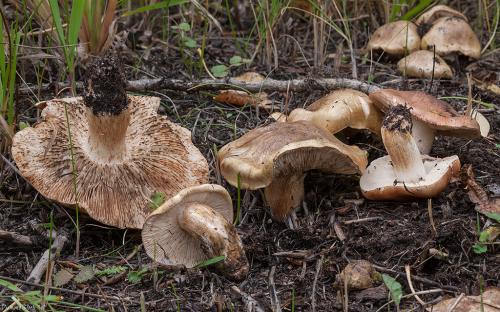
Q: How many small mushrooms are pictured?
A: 4